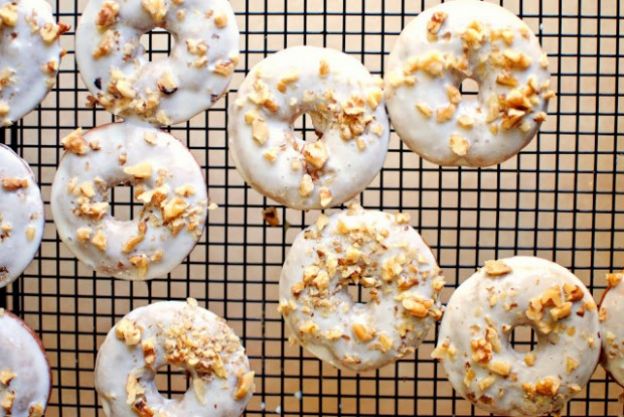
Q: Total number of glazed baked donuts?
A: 11